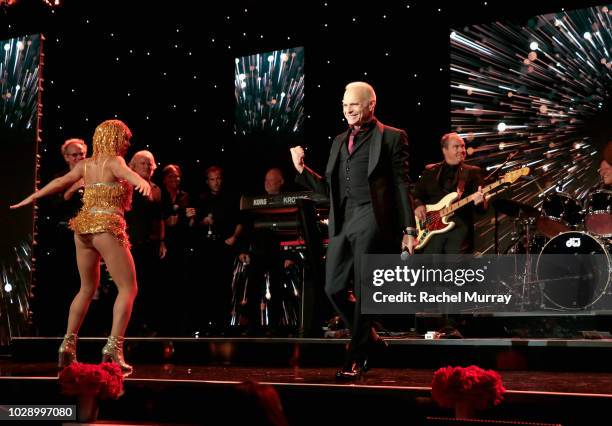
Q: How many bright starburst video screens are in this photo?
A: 3